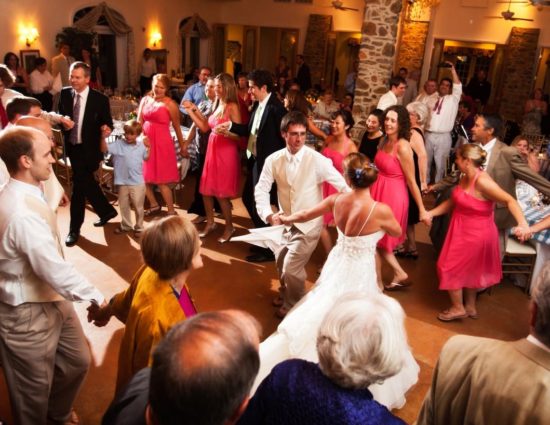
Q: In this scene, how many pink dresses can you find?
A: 5